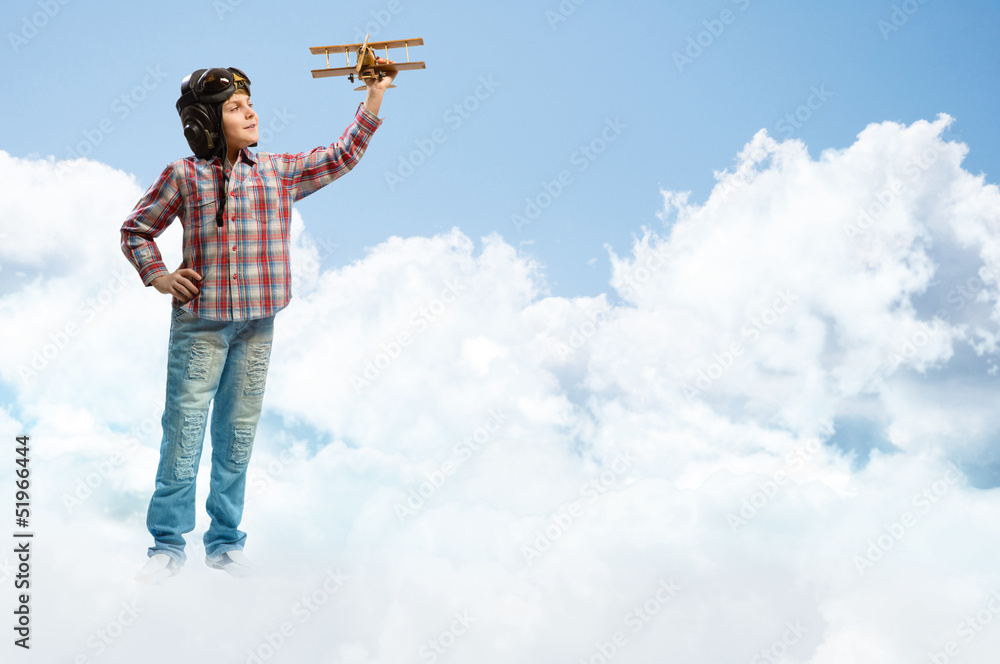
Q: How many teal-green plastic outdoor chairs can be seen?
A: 0